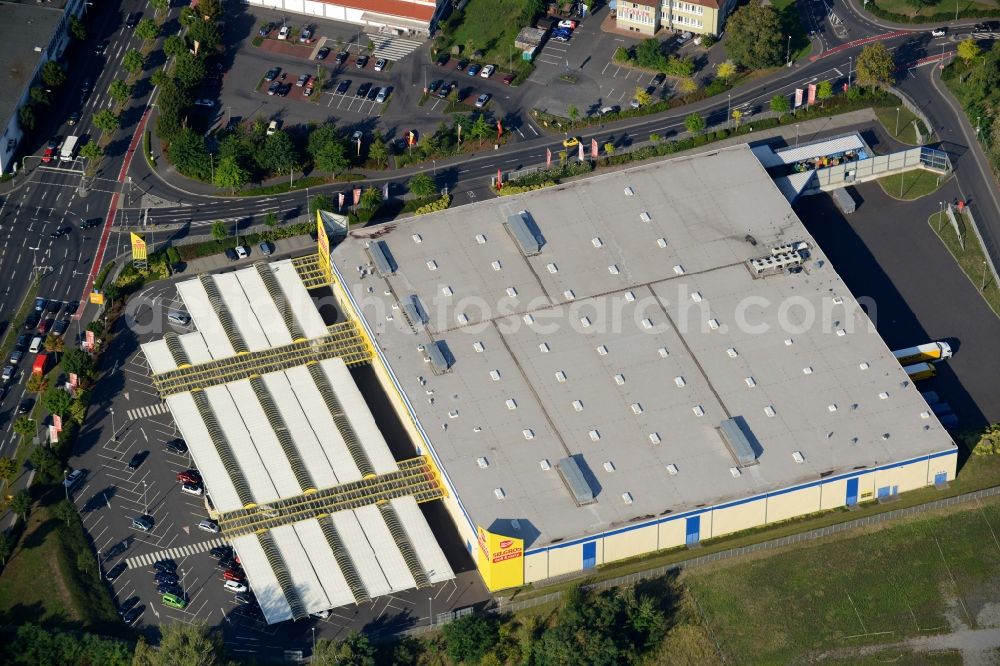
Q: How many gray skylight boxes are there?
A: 6